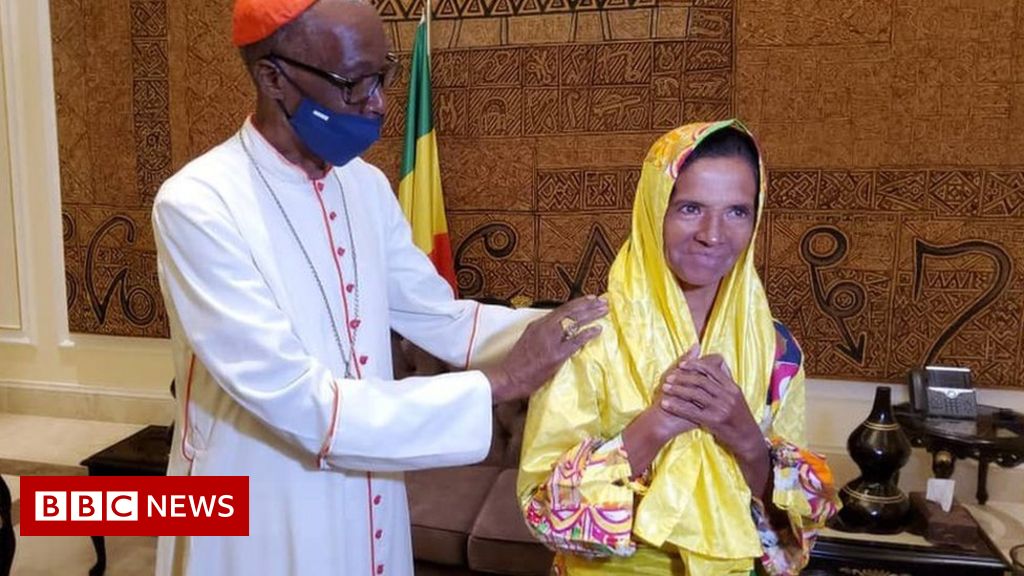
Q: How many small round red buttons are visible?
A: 9